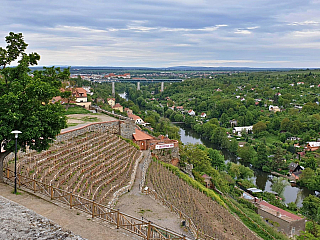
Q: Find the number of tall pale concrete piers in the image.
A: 3